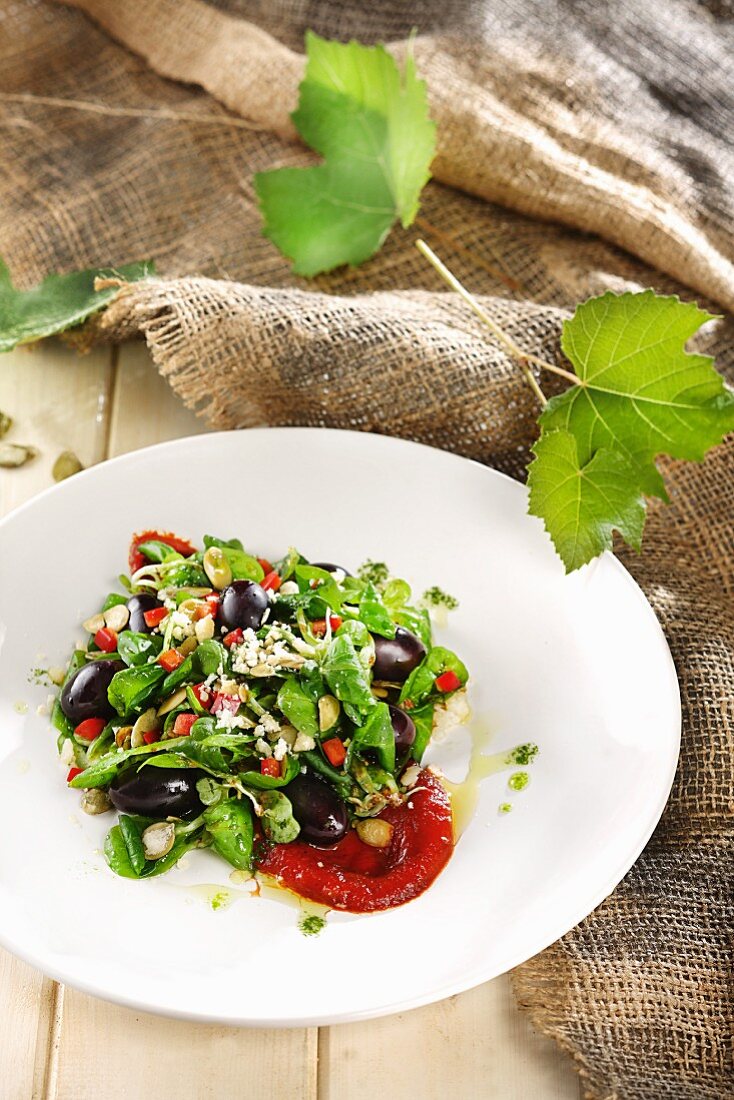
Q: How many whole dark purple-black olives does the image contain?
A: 8